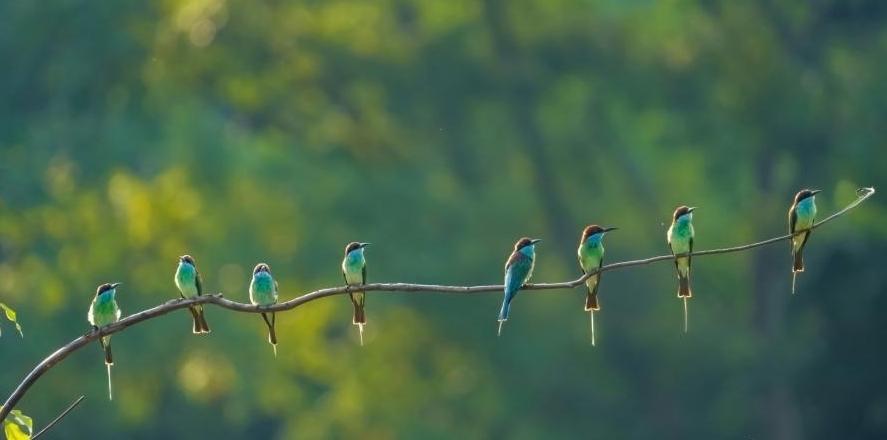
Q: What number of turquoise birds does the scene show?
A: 8